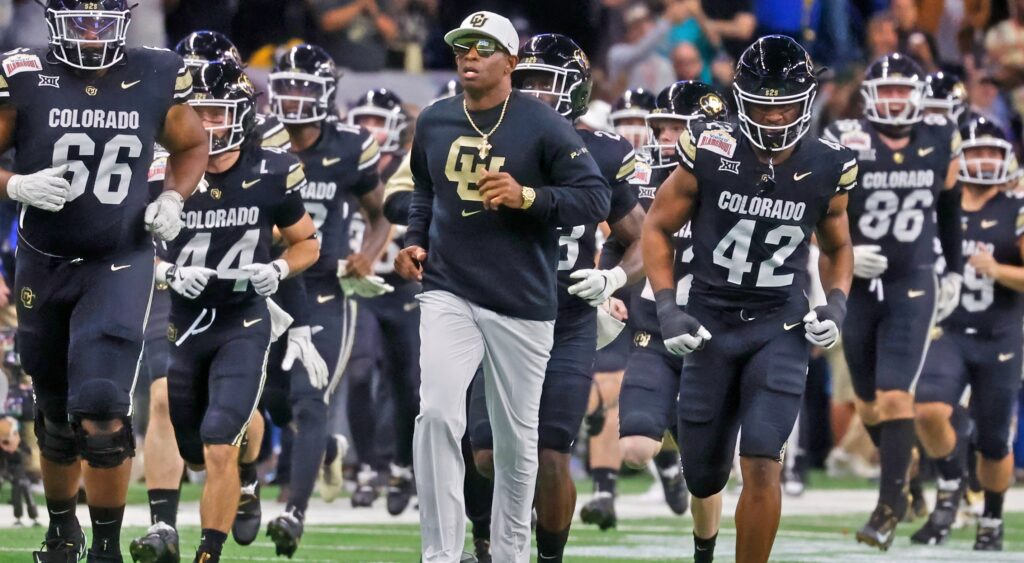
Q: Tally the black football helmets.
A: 13